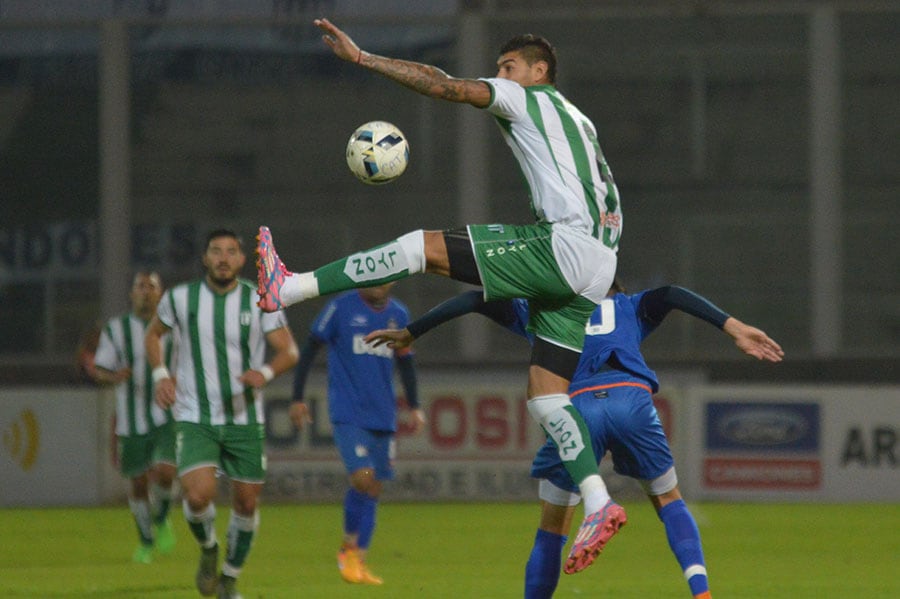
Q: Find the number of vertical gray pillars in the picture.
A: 3